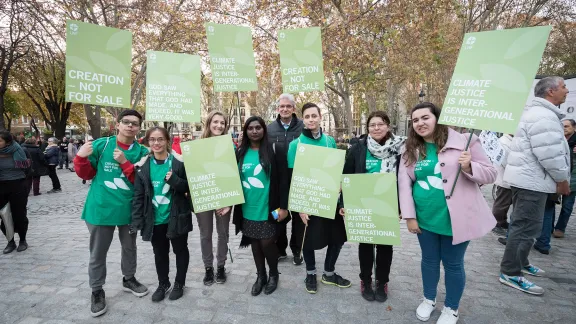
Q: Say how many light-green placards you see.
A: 8